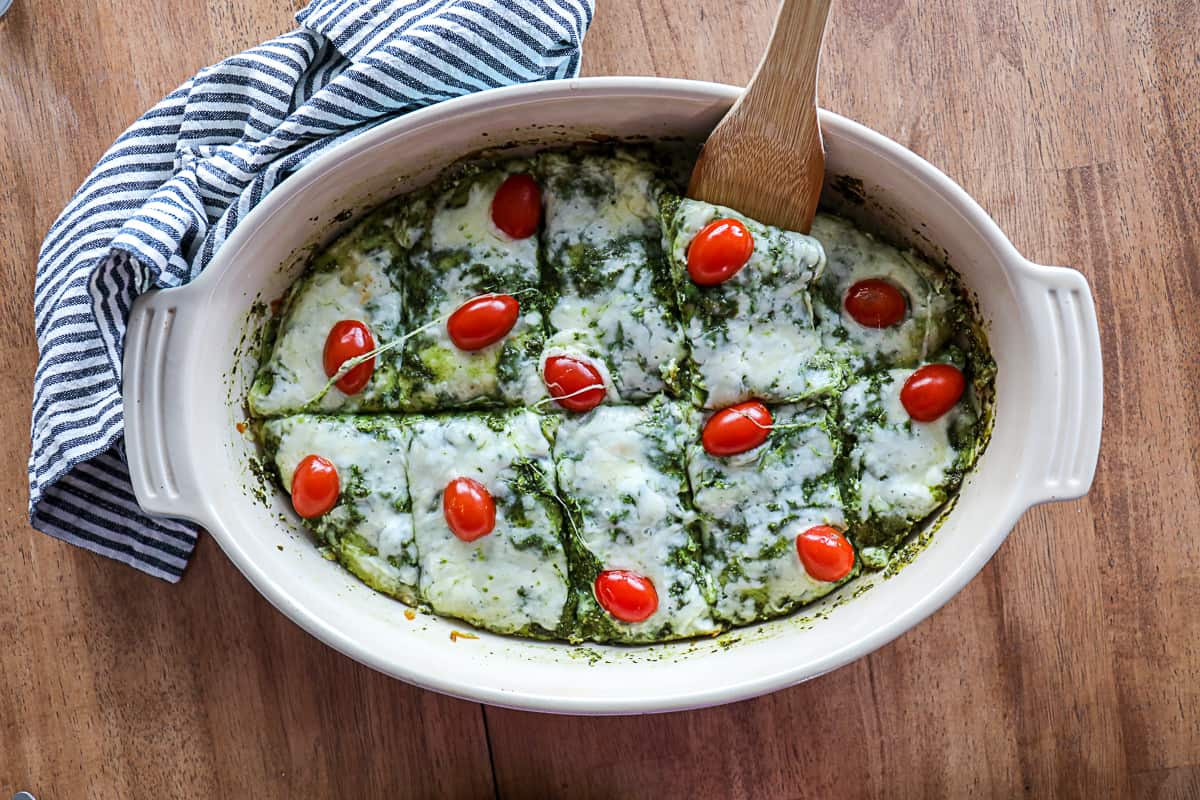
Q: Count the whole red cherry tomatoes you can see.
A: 12